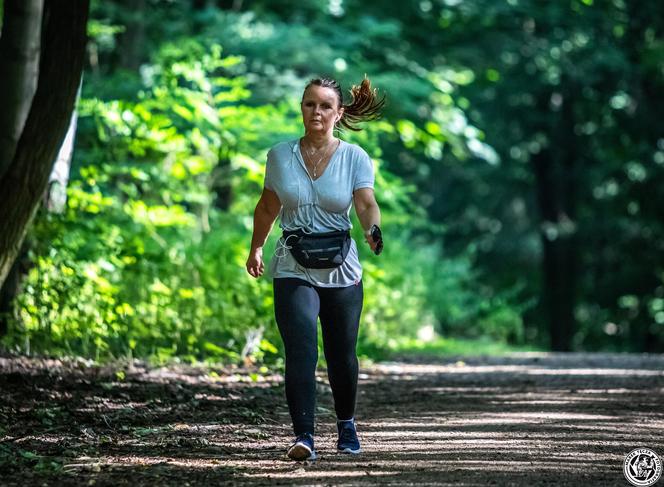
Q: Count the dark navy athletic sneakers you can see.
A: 2